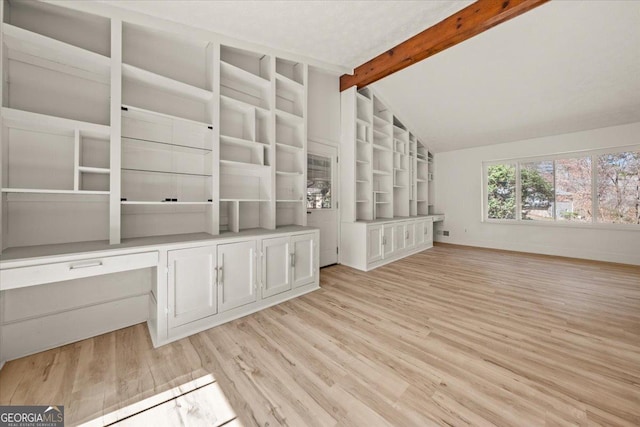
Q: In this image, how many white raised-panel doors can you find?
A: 10